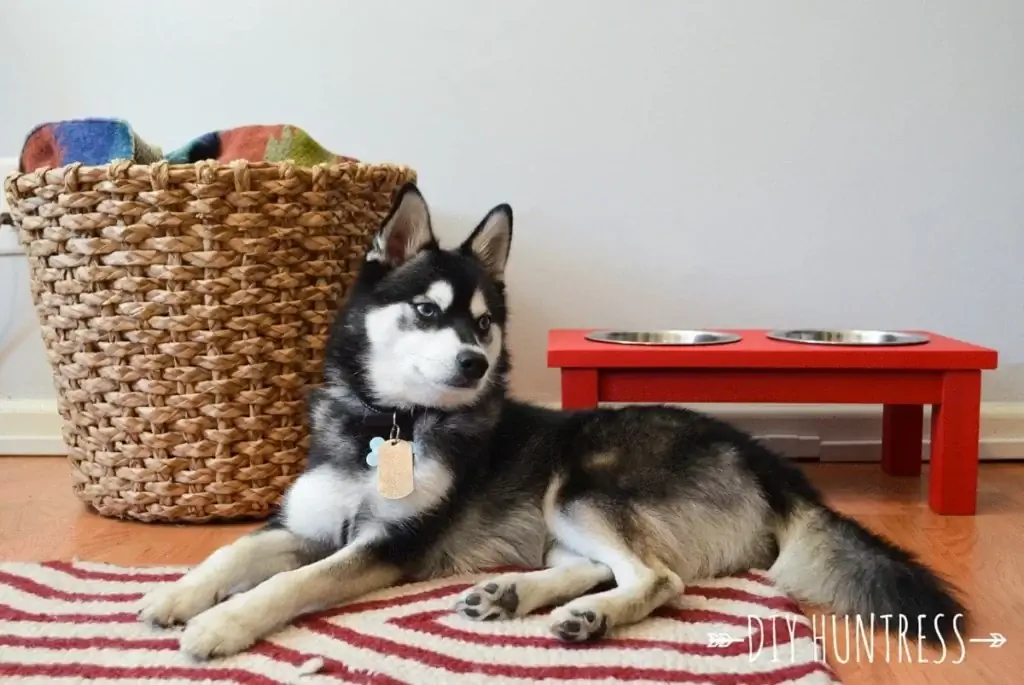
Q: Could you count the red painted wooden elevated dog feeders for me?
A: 1